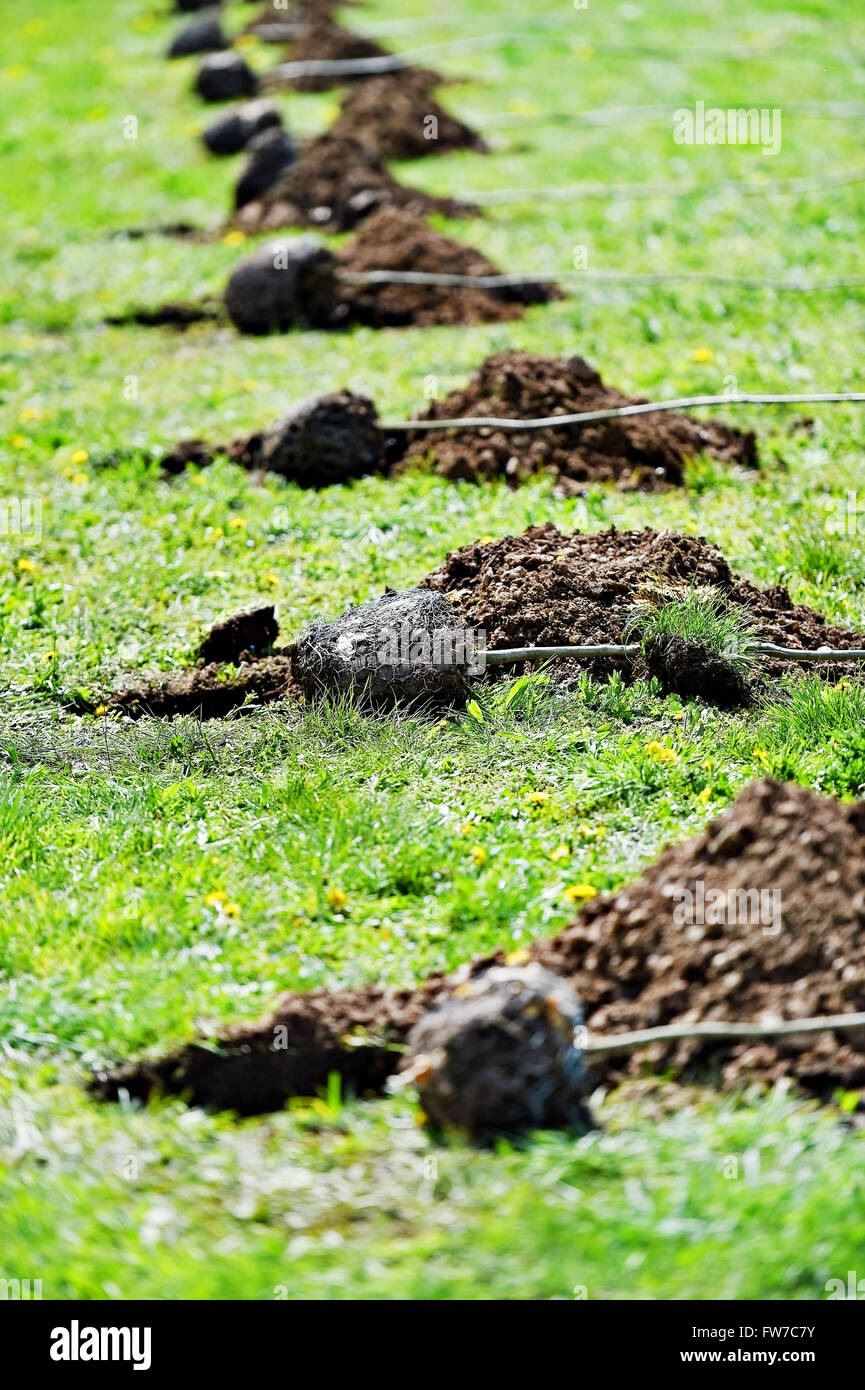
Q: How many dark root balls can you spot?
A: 9